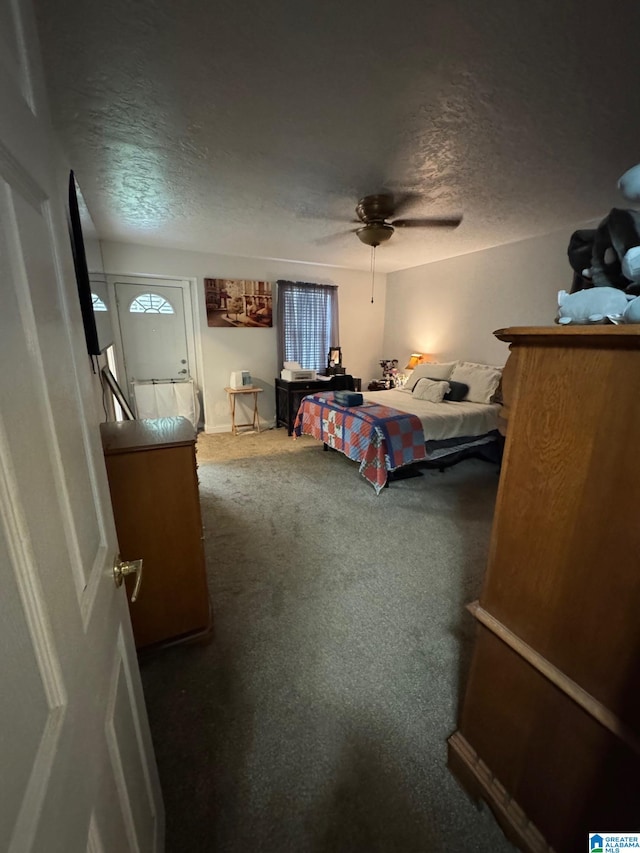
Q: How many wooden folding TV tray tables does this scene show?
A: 1